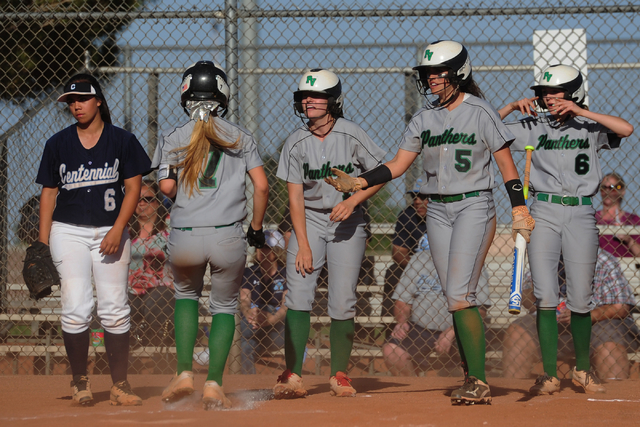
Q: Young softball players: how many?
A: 5